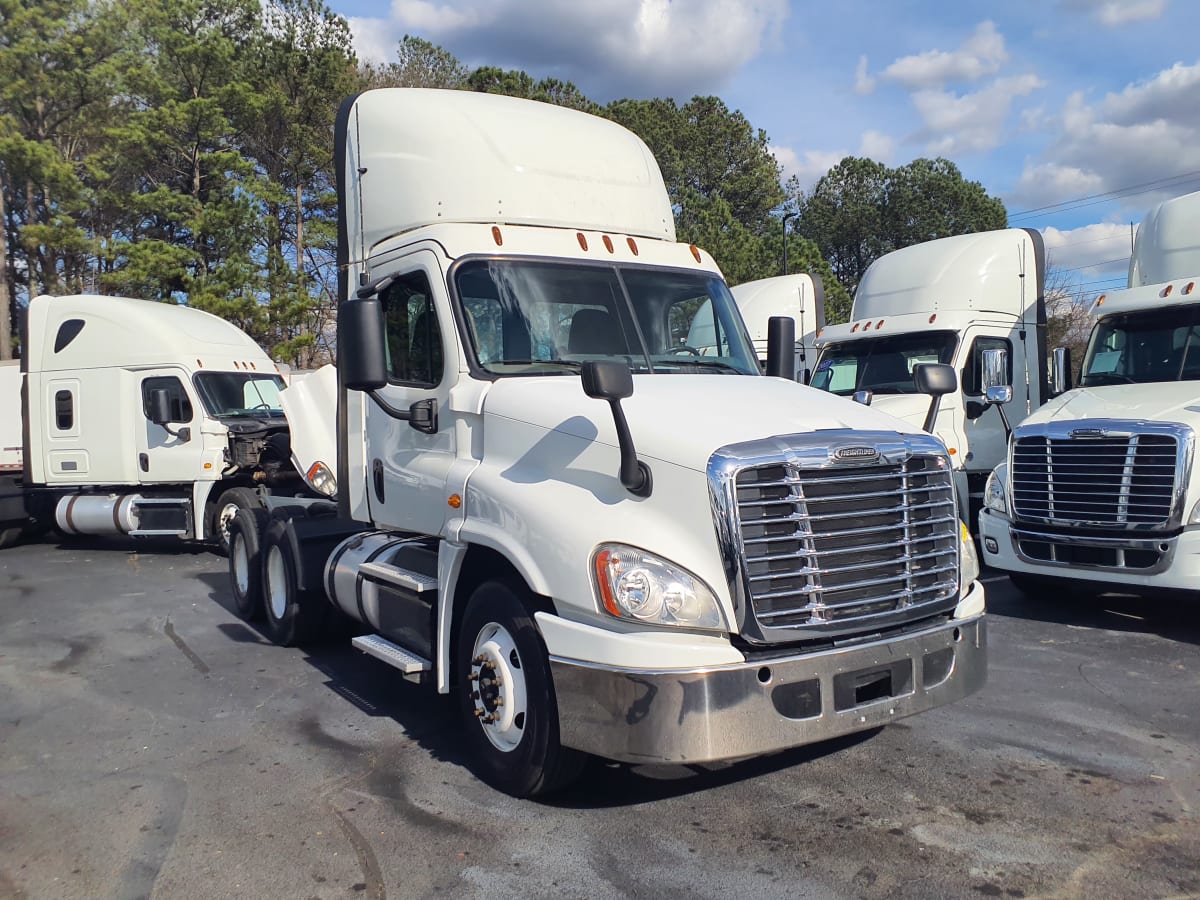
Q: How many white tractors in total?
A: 5